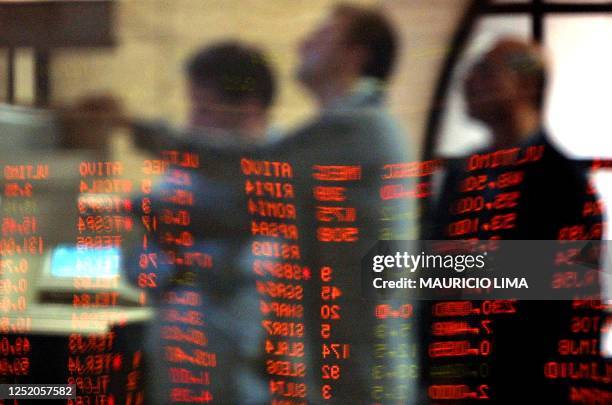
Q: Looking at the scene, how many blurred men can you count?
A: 3